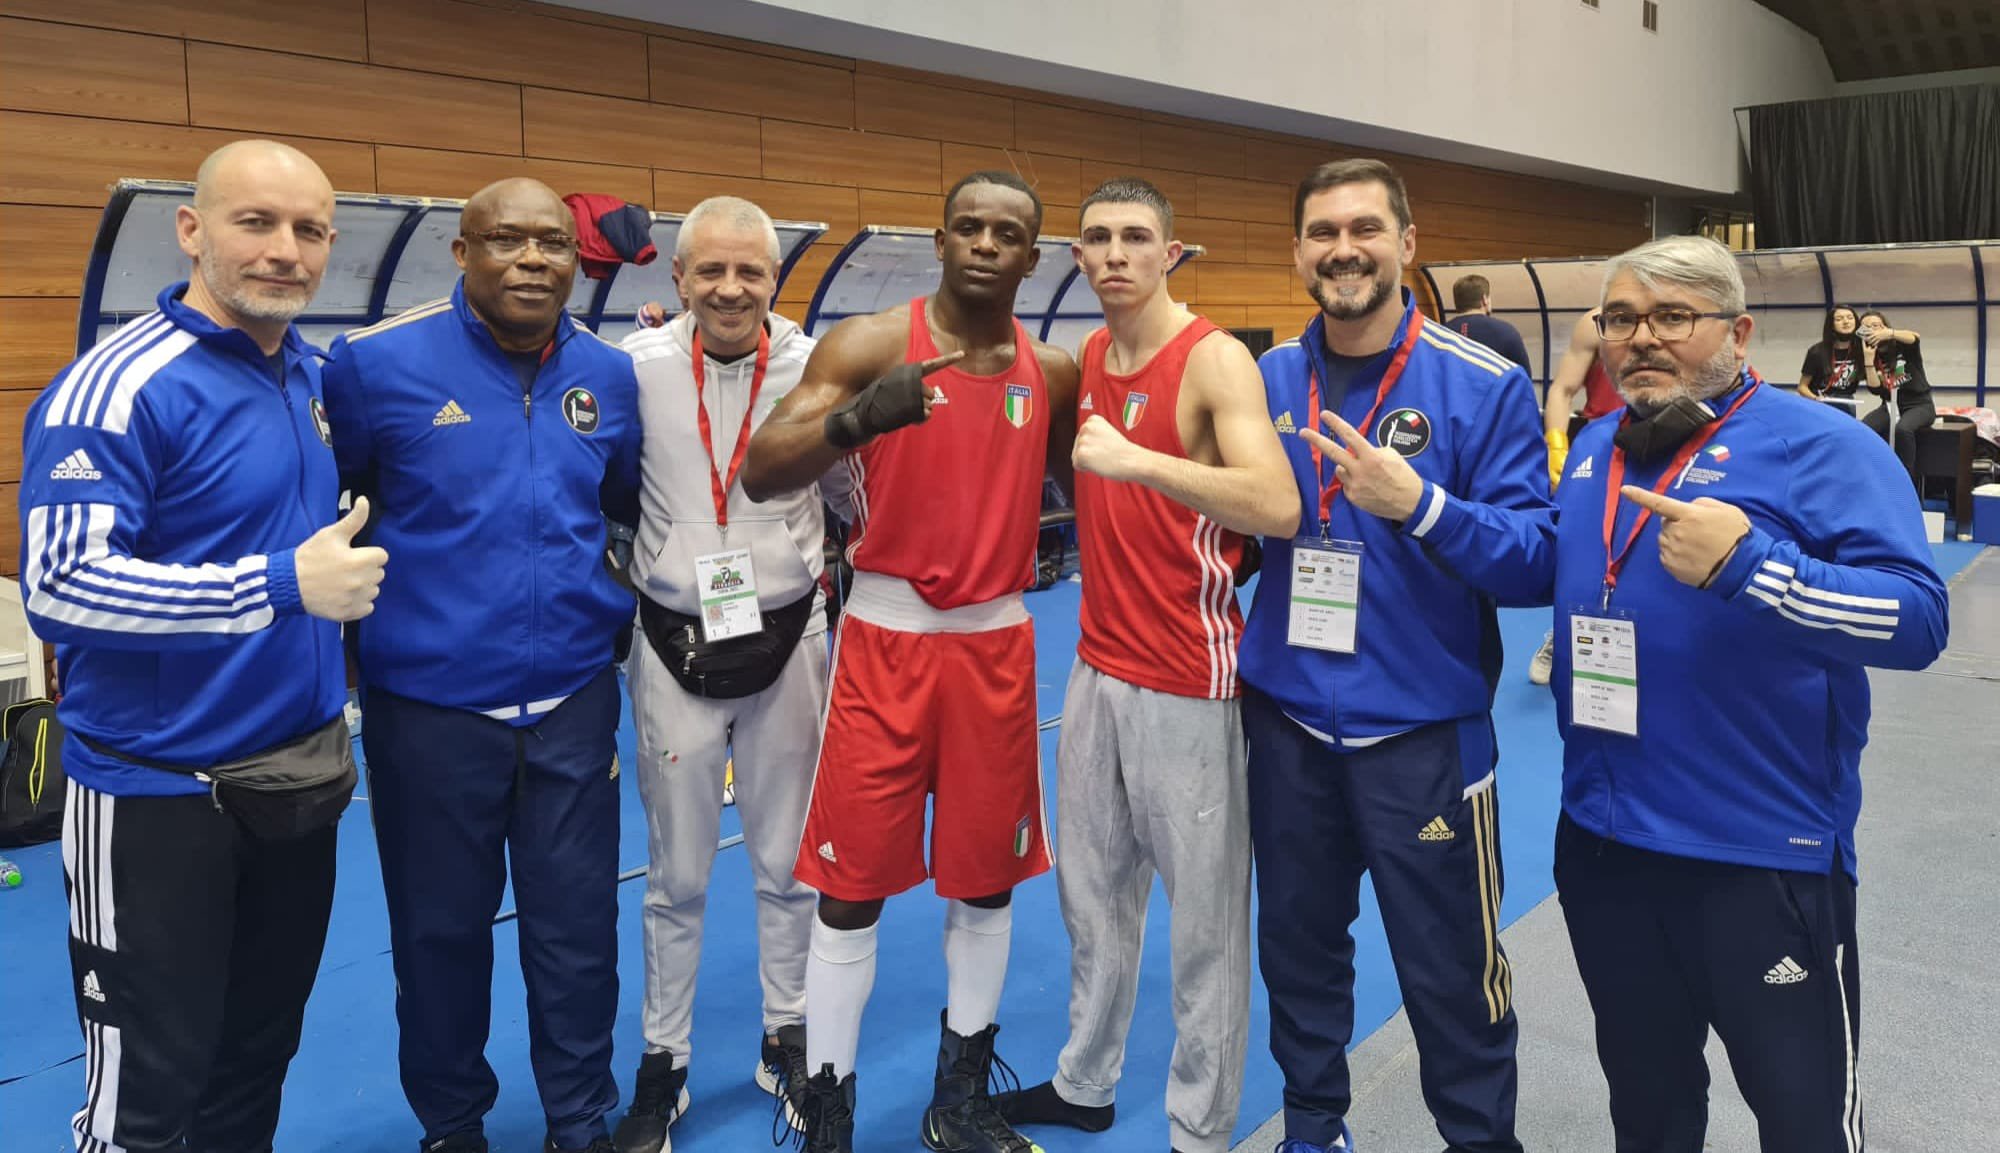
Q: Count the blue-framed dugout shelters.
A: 3